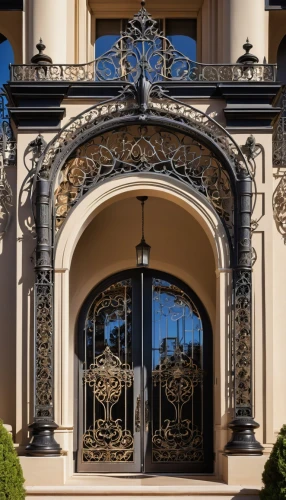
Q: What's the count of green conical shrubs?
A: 2